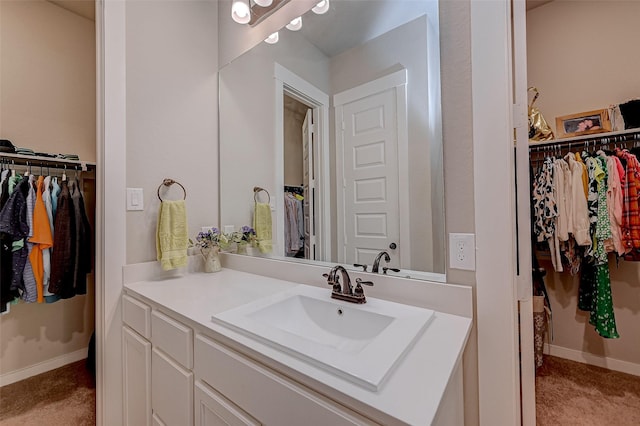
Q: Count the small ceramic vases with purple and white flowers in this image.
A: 1